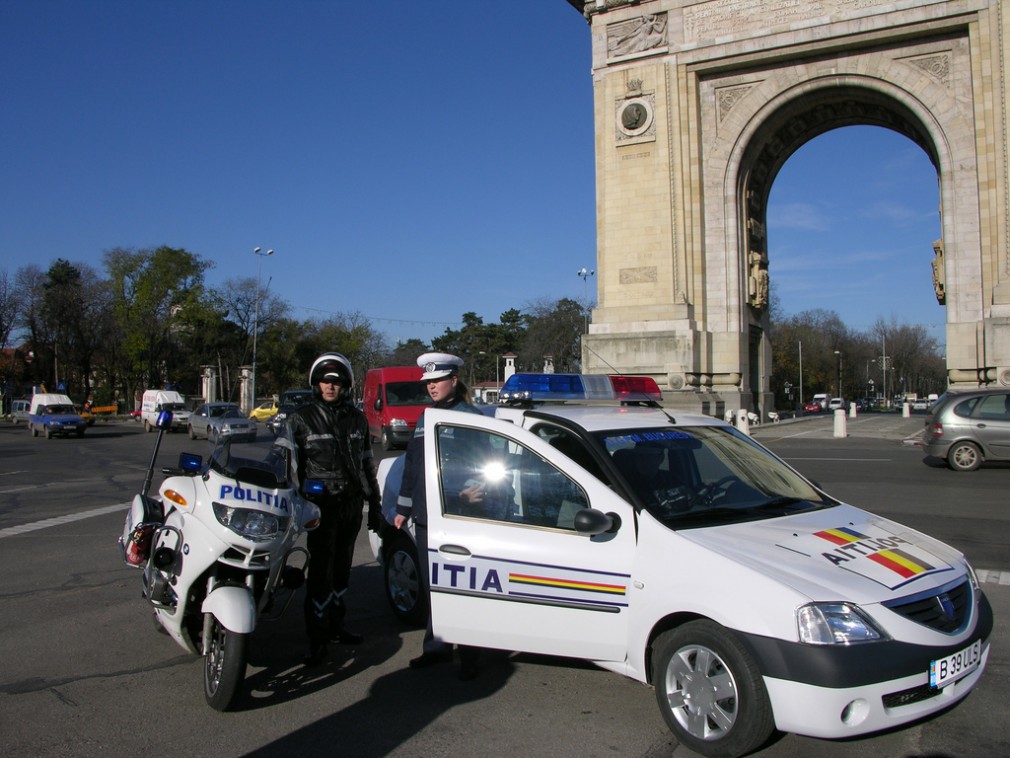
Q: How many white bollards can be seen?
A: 4